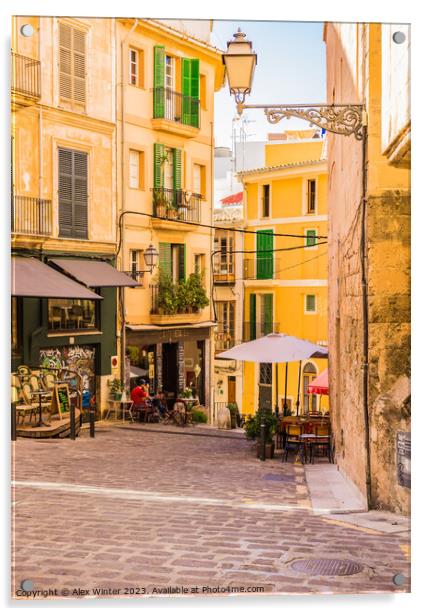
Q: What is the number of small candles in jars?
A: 0